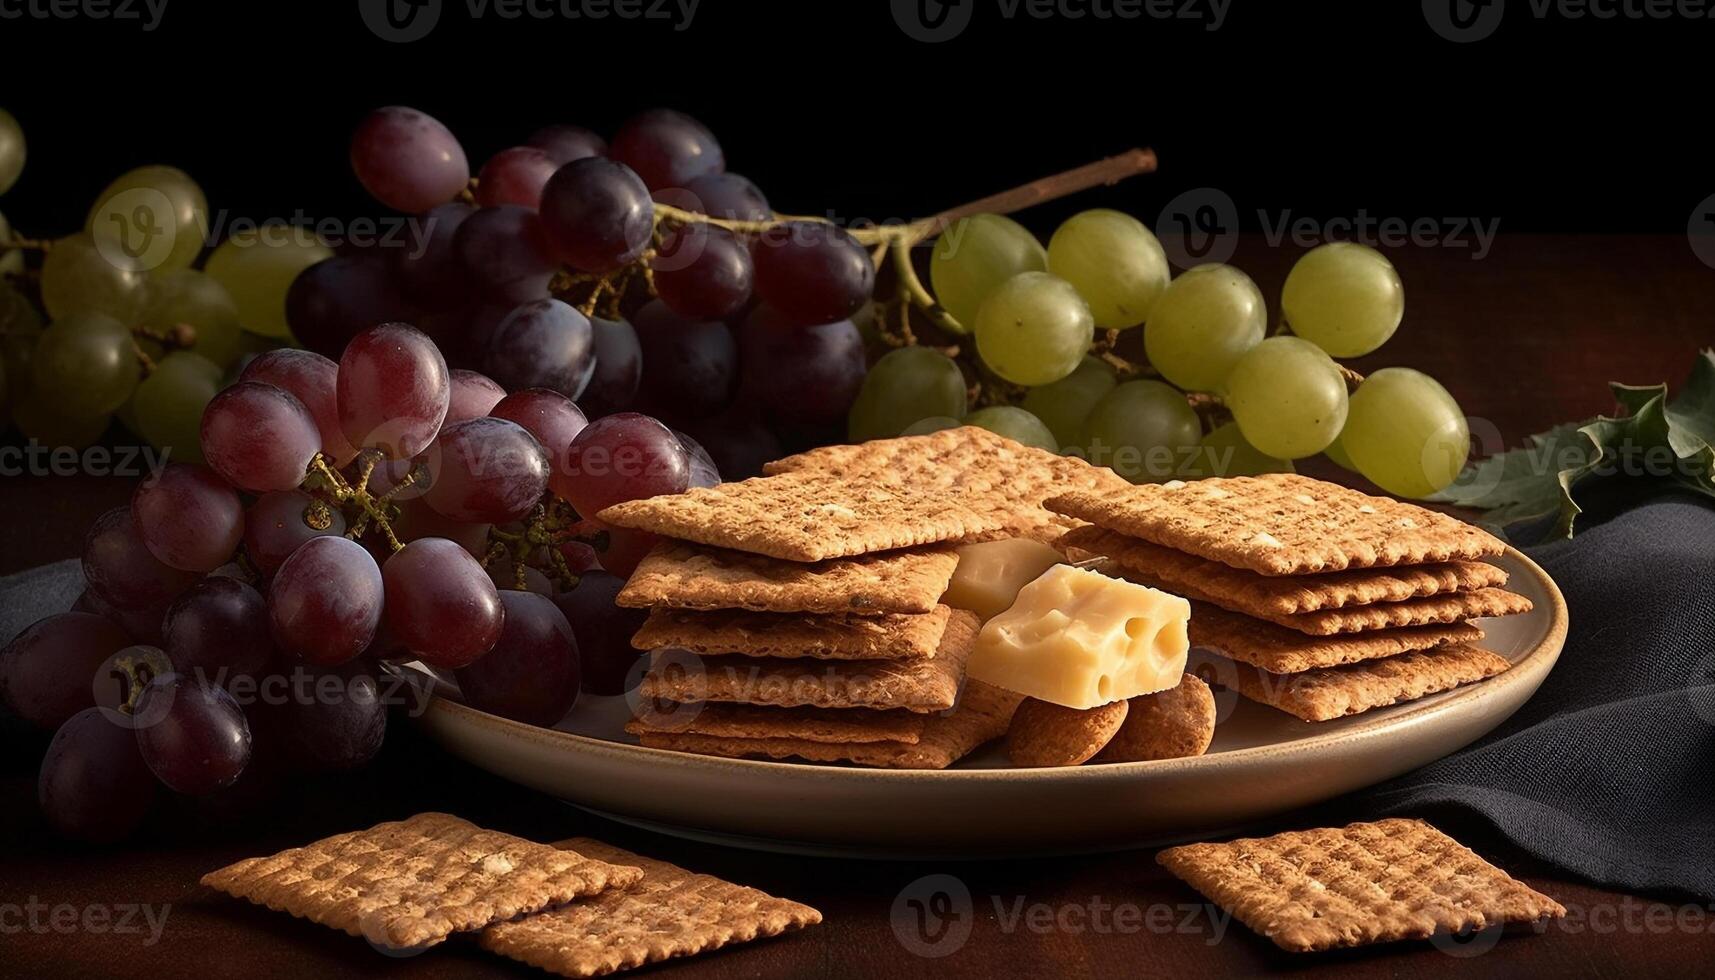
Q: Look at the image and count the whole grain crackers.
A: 15